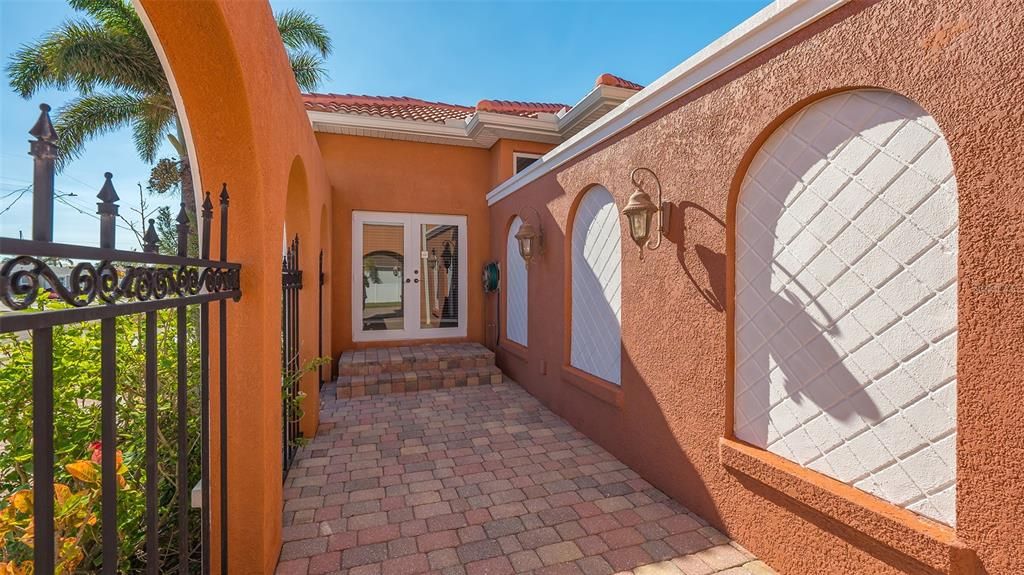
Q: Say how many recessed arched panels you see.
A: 3